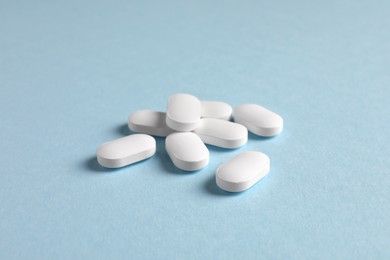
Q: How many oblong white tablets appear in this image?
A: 8